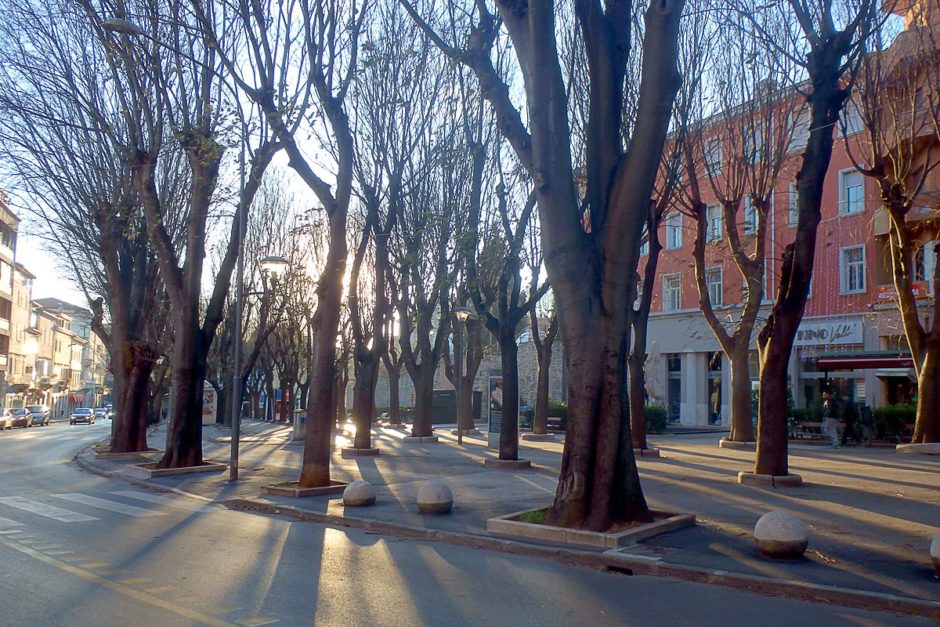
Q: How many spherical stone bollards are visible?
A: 4